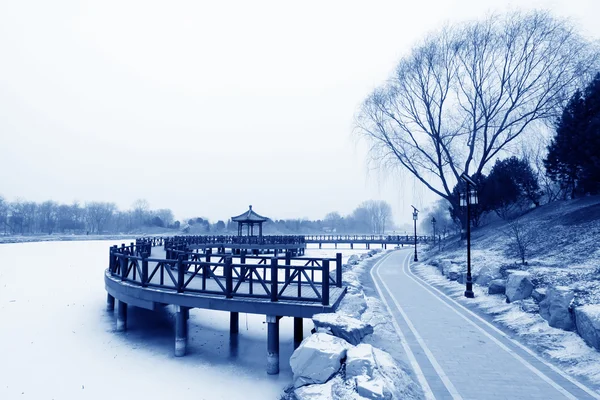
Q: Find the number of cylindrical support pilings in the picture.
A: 6